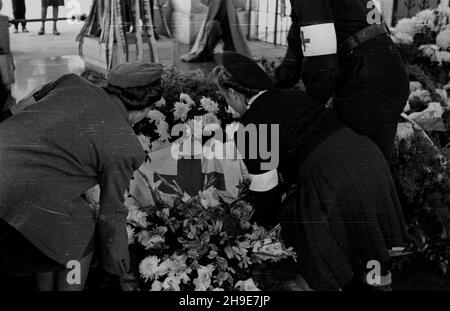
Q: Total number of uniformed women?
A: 2